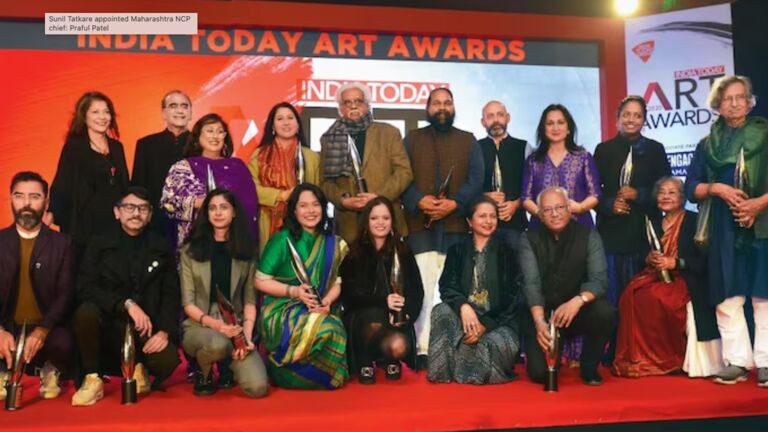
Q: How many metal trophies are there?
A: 14